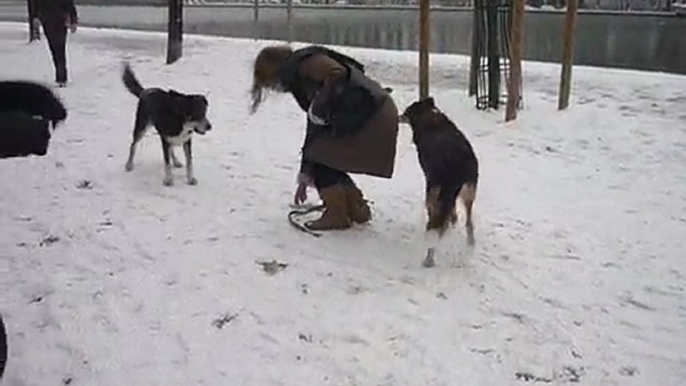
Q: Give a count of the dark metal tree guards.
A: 1